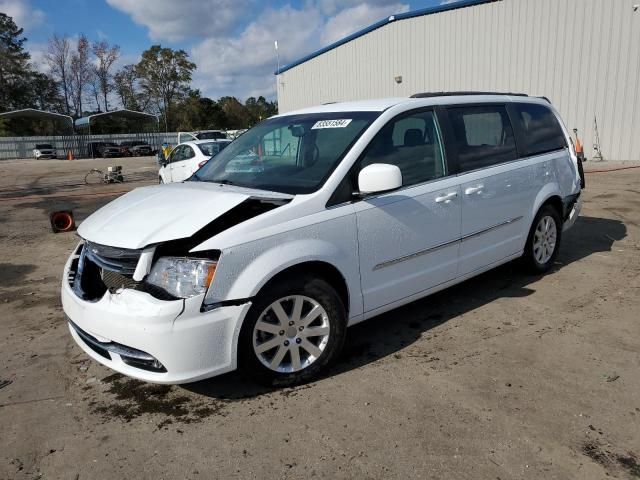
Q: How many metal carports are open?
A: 2